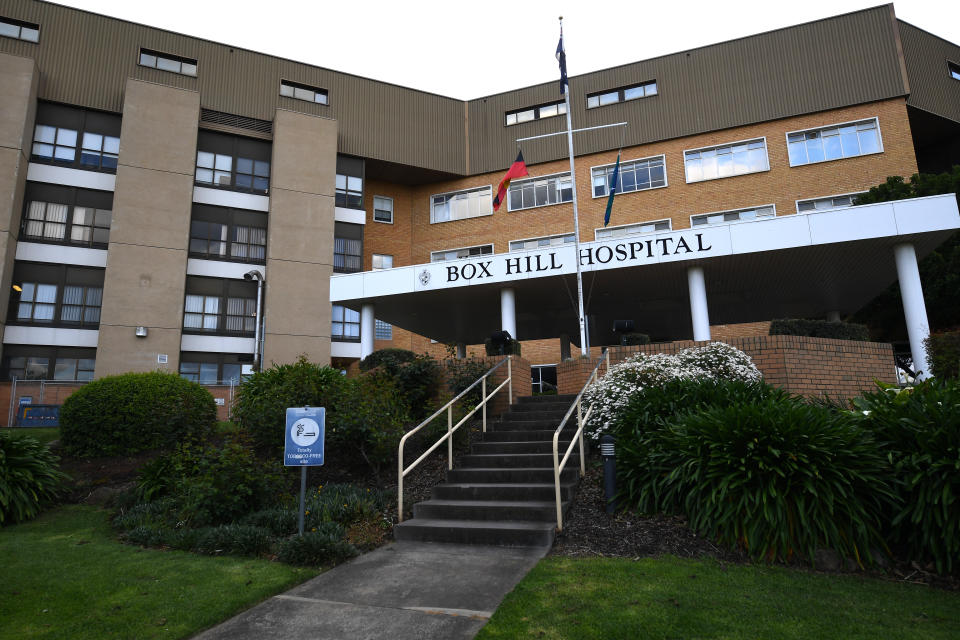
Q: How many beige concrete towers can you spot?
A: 3